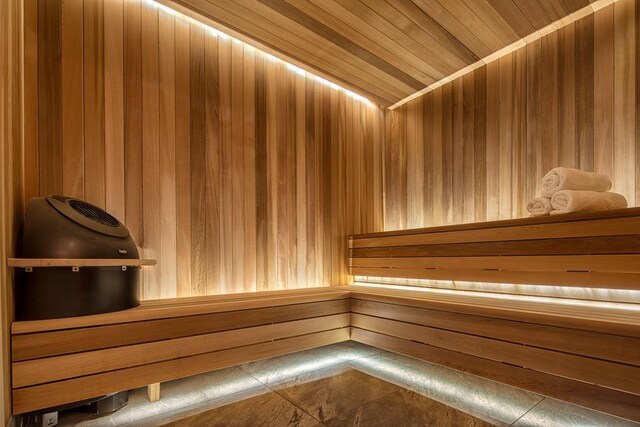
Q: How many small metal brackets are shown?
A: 3